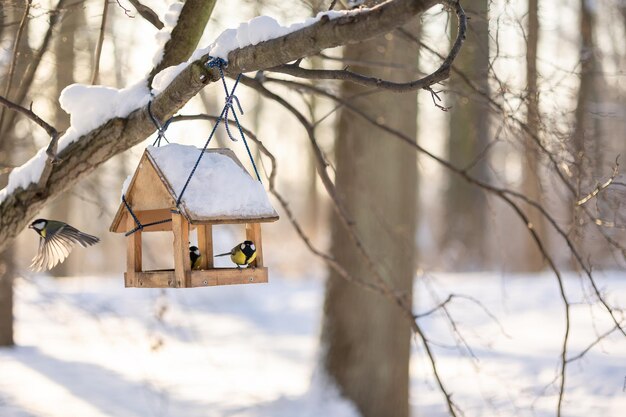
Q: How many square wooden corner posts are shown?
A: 4